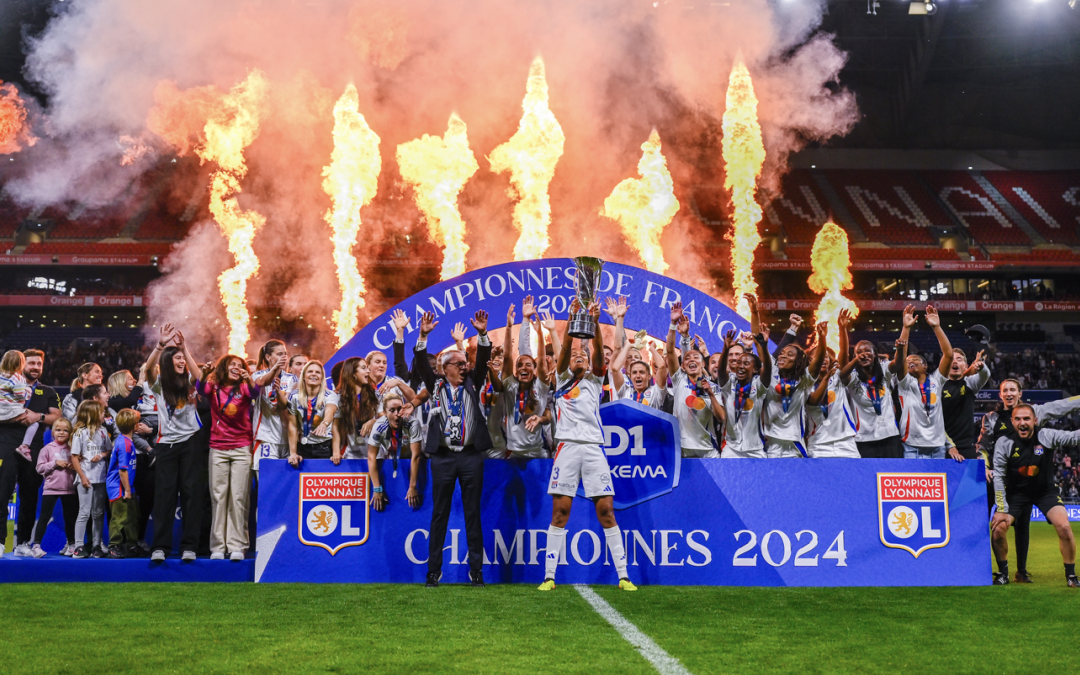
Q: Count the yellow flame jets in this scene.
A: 7